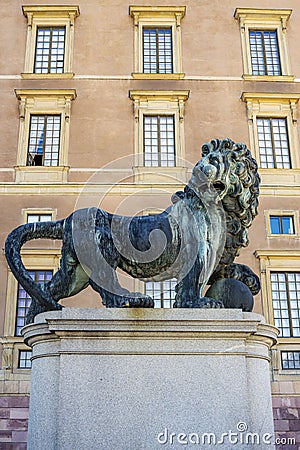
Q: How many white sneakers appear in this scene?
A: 0